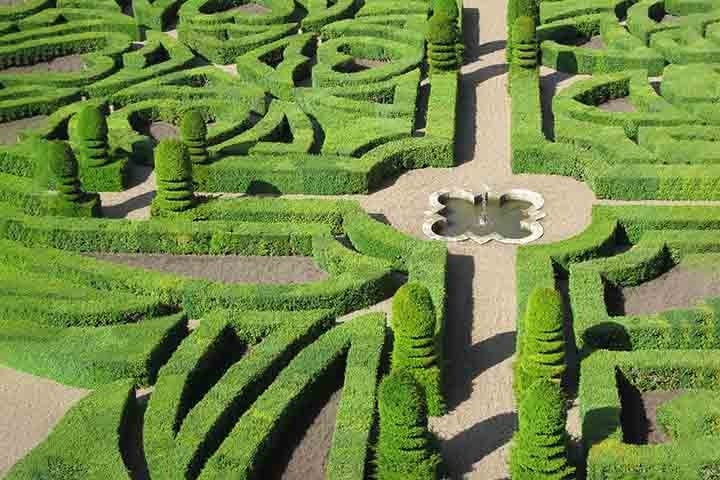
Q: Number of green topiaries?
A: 12